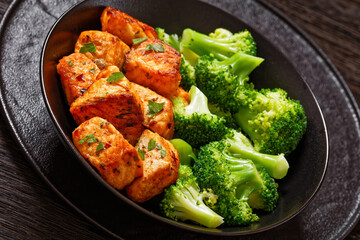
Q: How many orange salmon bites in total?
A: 8